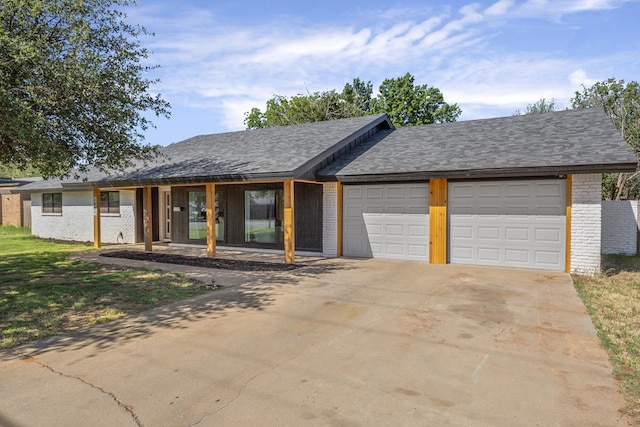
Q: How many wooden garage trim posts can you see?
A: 3